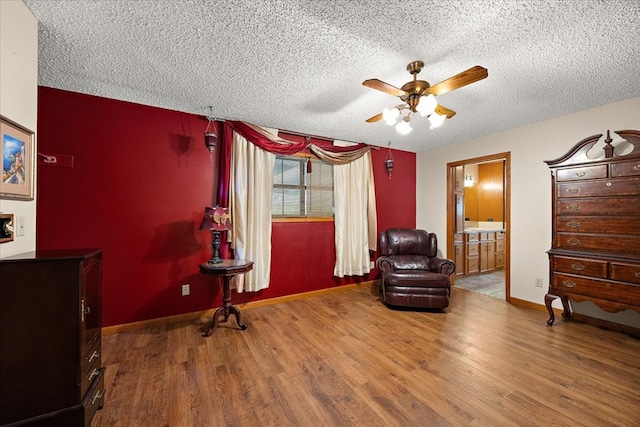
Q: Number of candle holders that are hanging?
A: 2